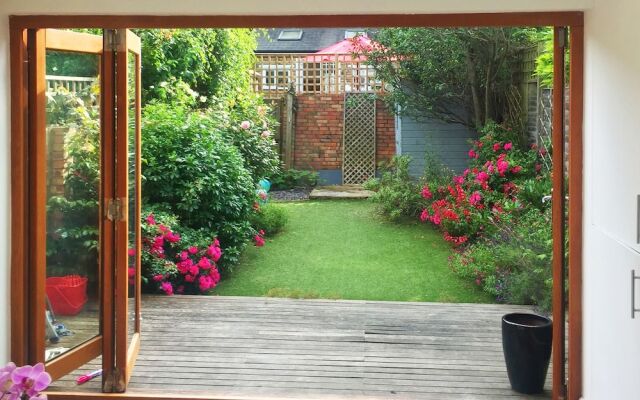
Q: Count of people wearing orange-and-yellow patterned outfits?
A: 0